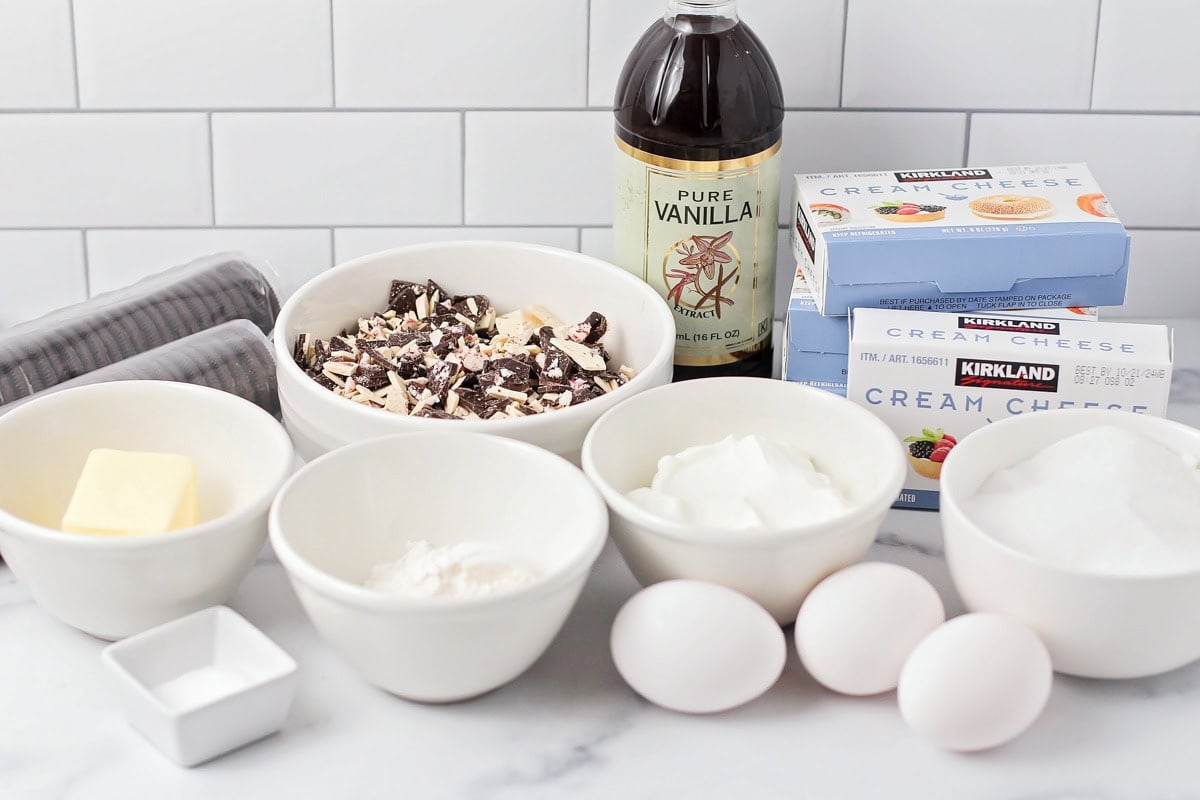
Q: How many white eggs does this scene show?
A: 3